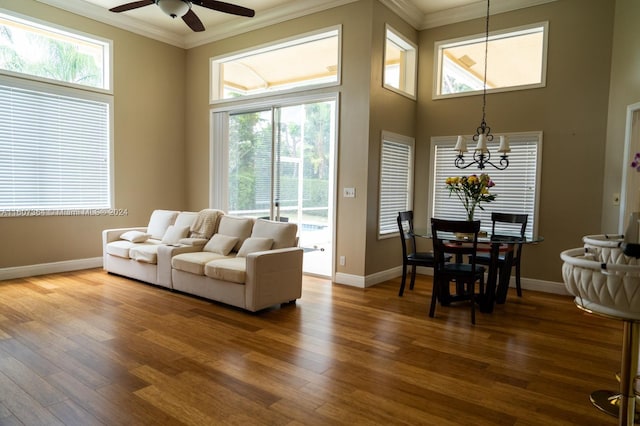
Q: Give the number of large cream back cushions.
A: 4